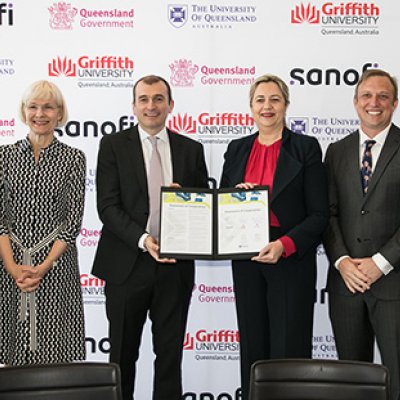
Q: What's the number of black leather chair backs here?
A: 2